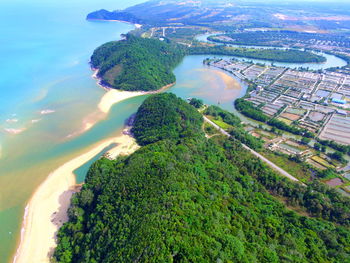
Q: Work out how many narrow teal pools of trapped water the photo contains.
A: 1